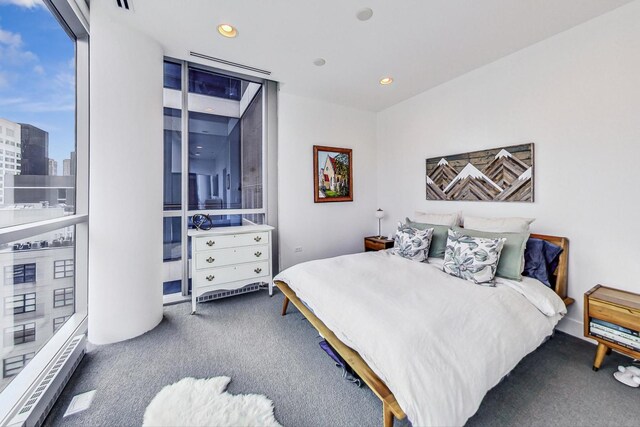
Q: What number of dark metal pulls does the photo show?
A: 6